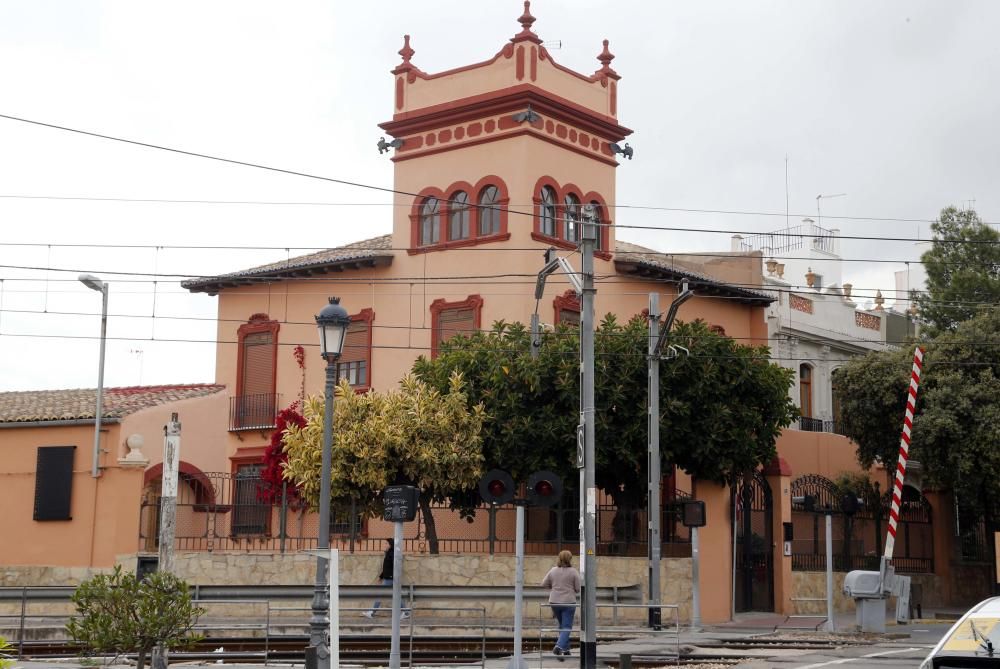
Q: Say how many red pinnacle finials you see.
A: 3